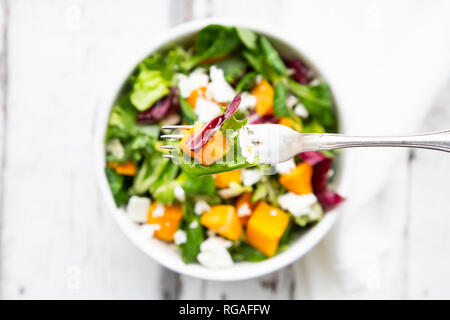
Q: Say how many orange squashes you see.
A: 11